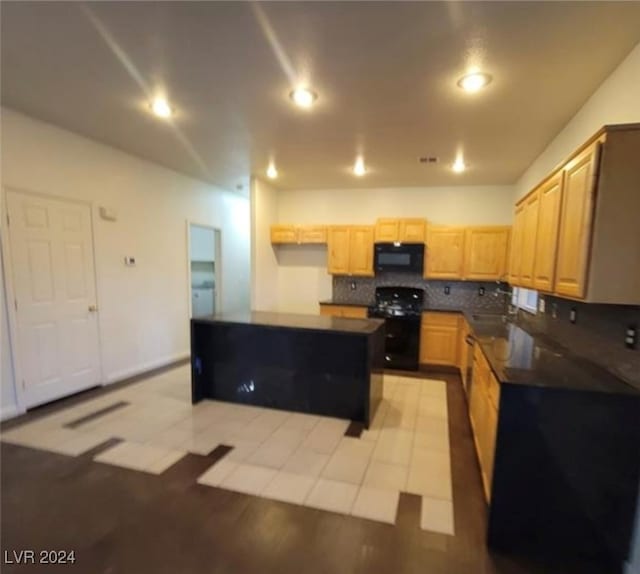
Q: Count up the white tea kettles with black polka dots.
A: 0